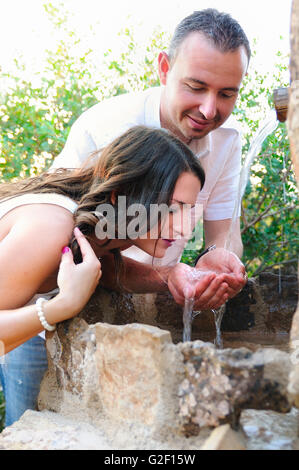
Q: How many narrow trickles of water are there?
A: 2